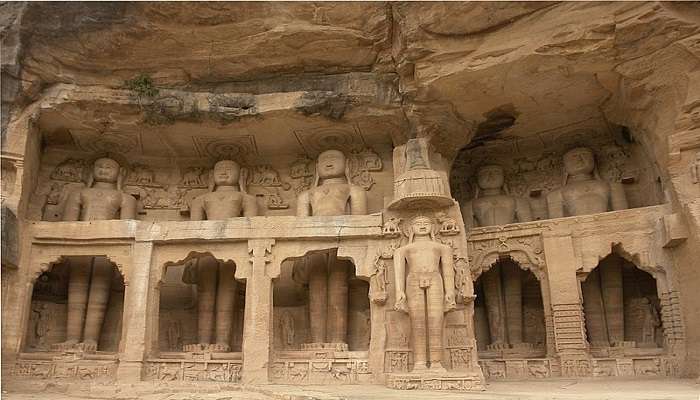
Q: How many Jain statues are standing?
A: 6